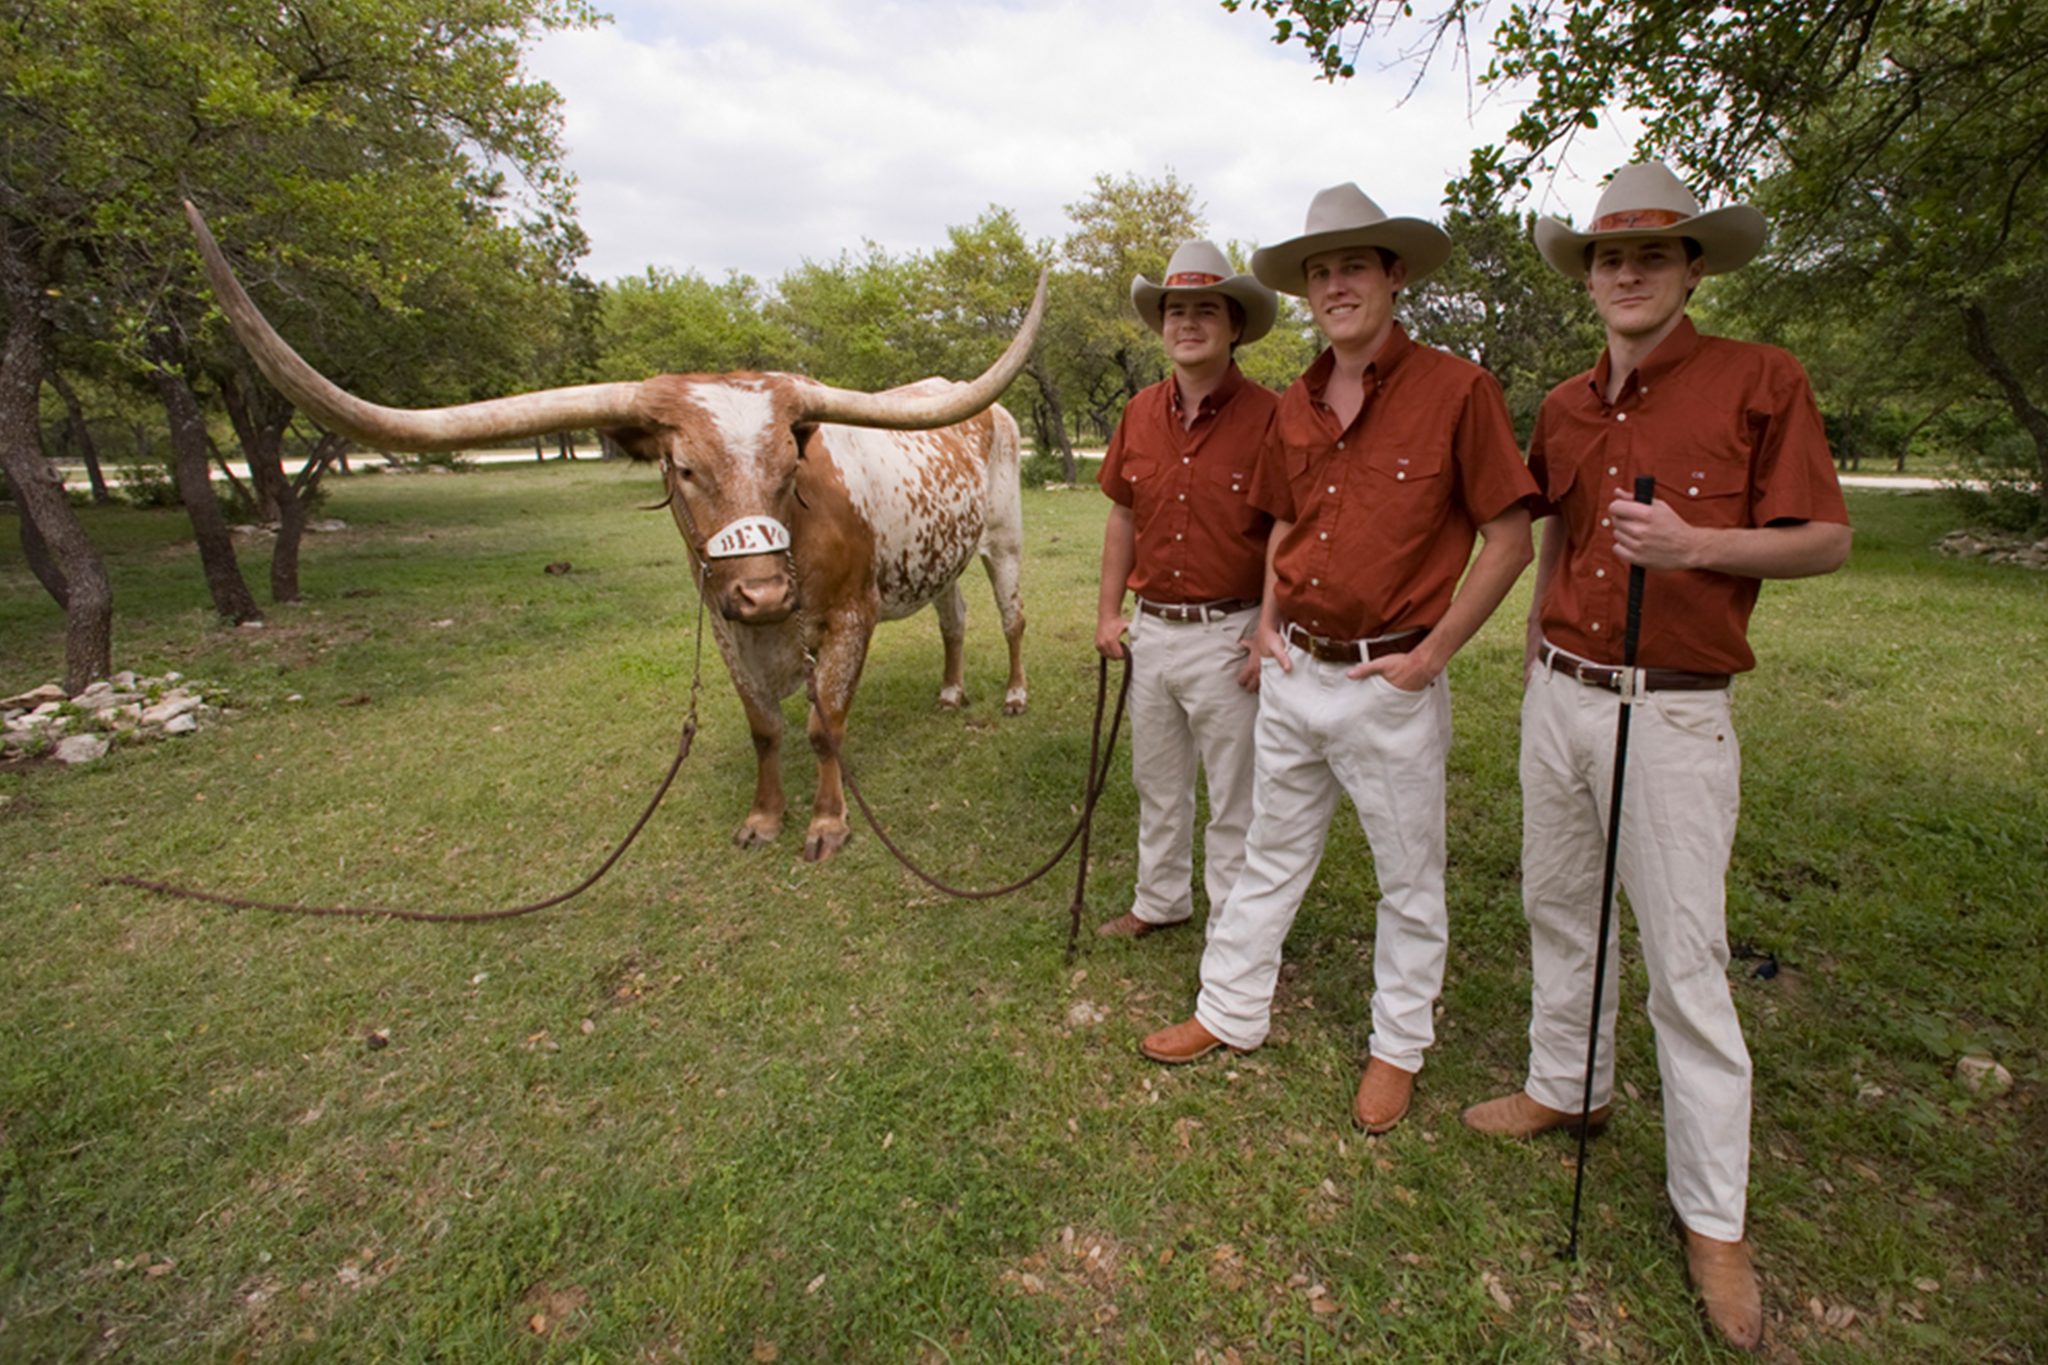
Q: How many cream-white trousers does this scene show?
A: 3